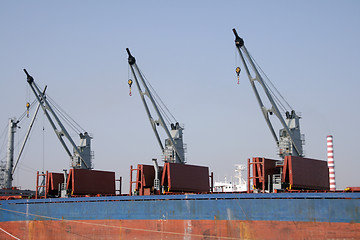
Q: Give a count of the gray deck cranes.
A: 3